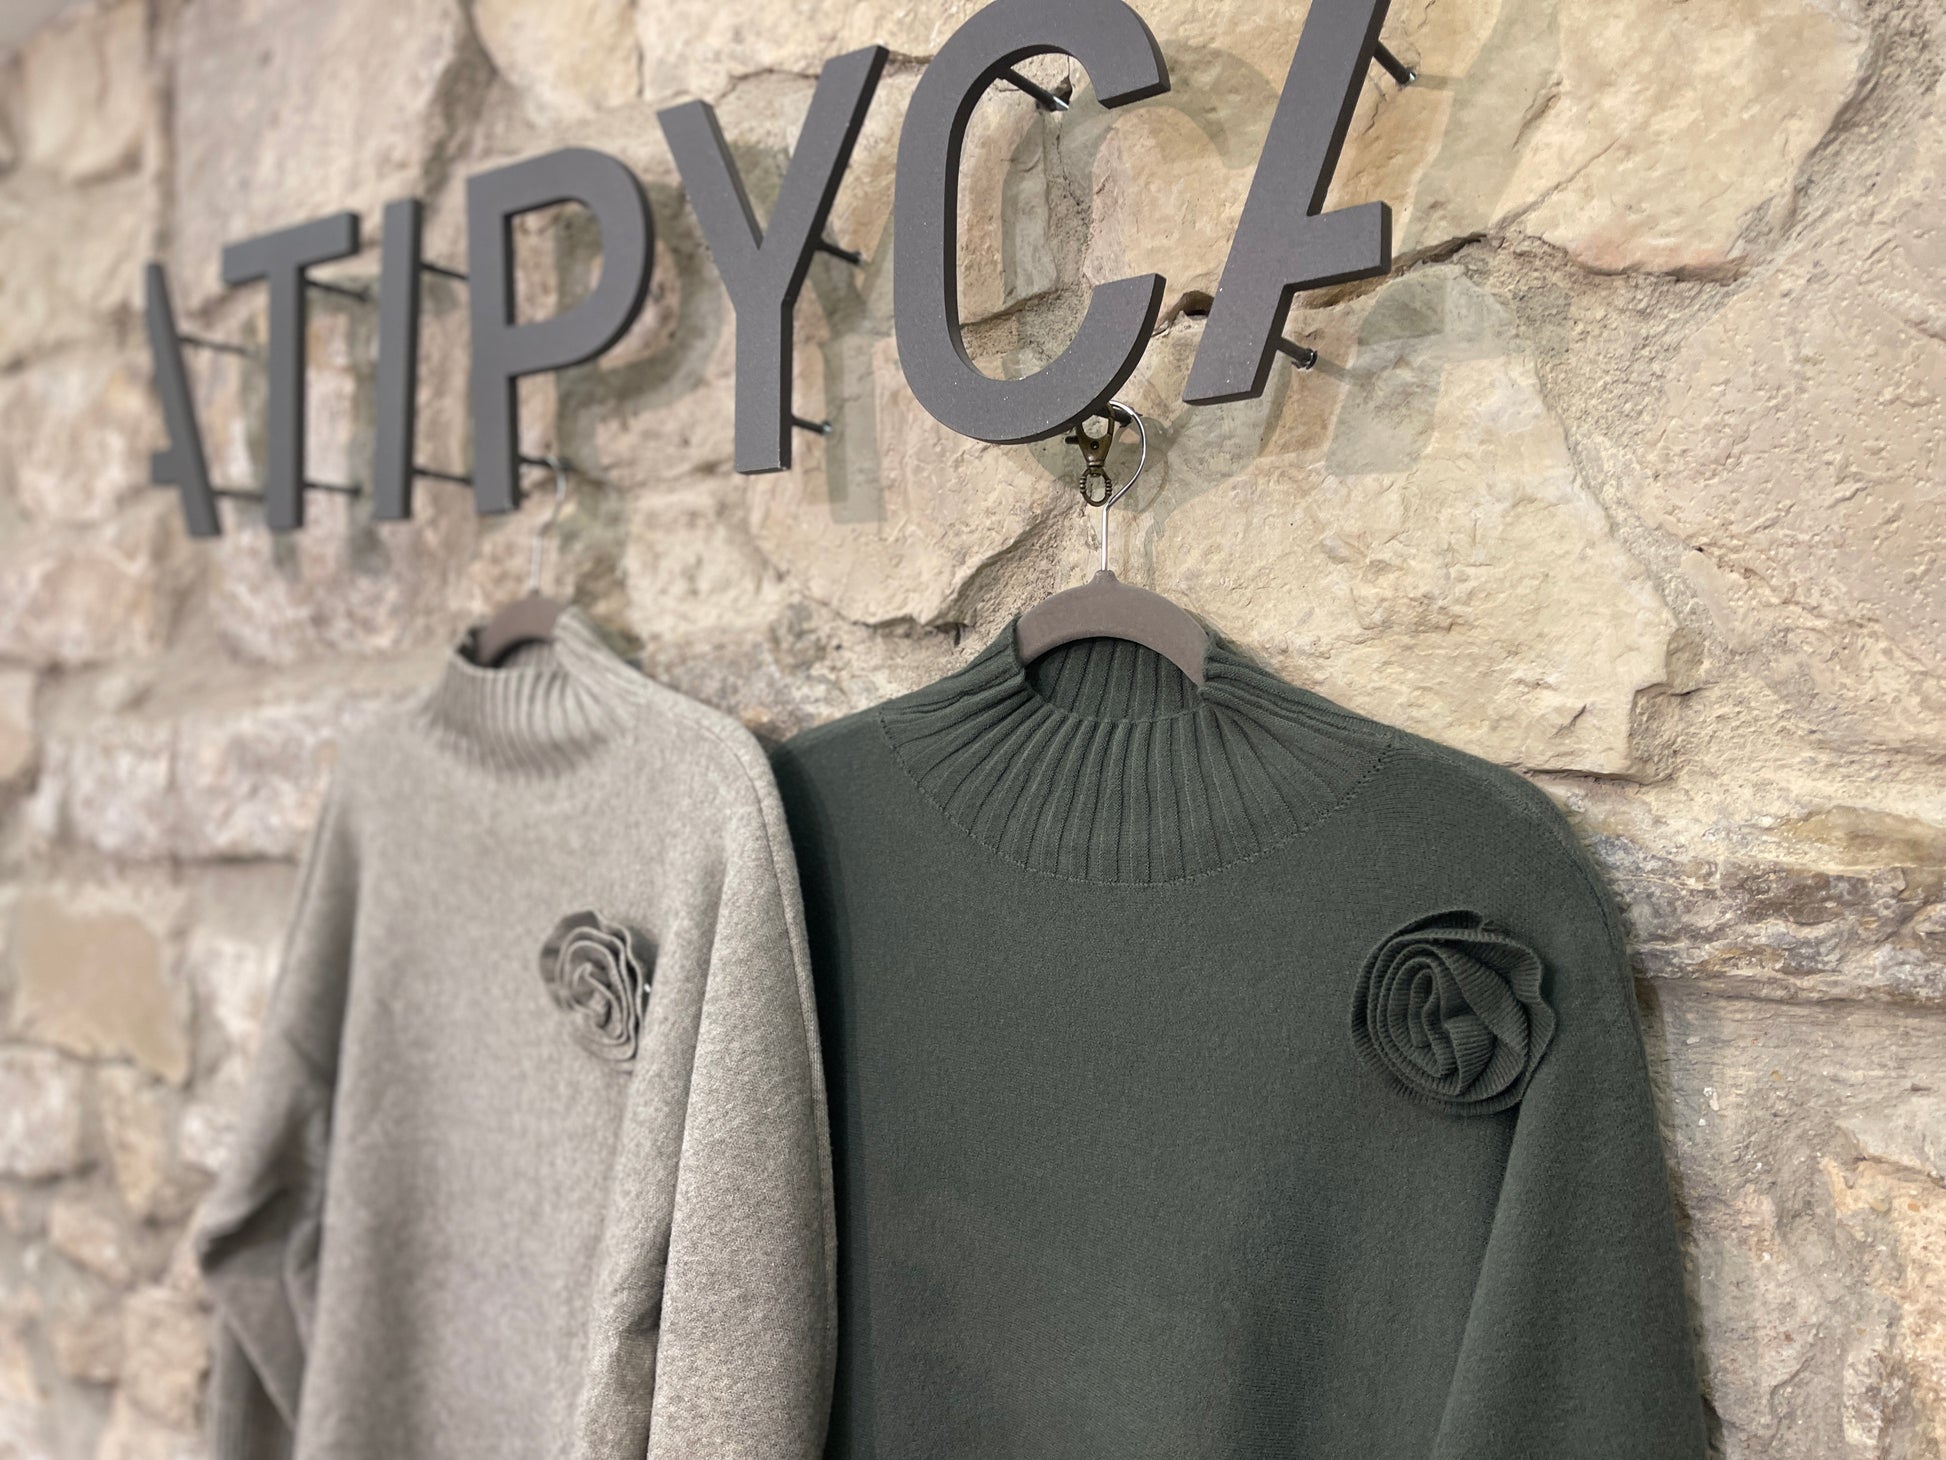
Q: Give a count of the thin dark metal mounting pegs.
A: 13